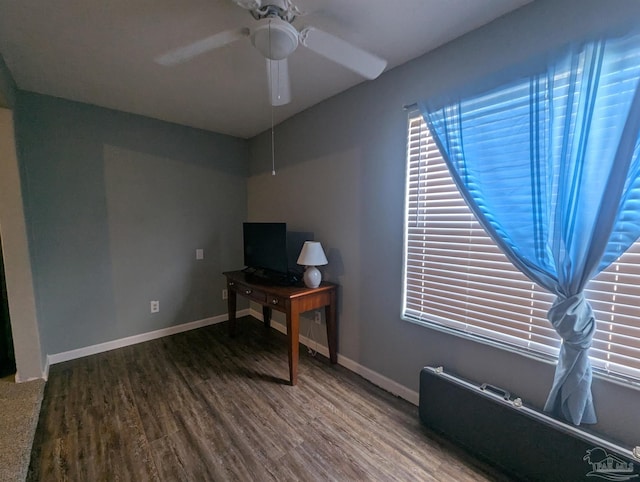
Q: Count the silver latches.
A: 3